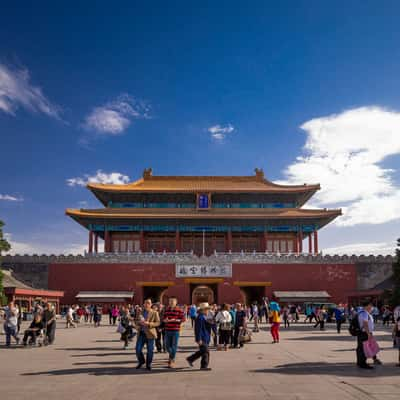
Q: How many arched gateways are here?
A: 3